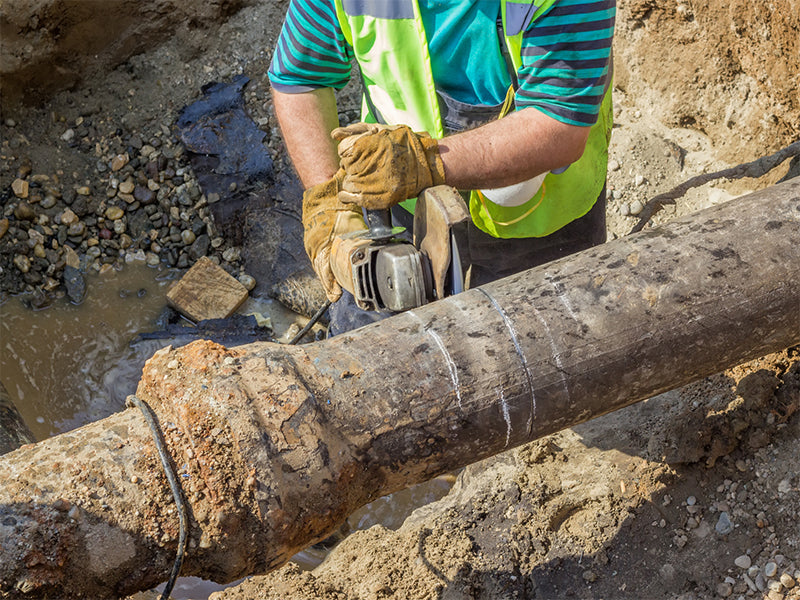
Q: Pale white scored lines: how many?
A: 5